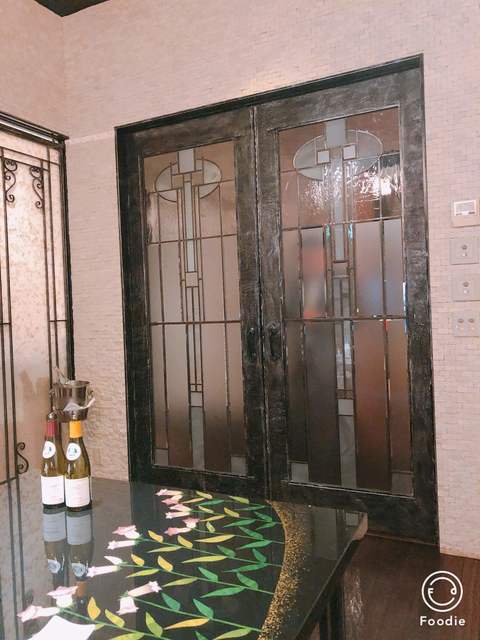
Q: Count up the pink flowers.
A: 14